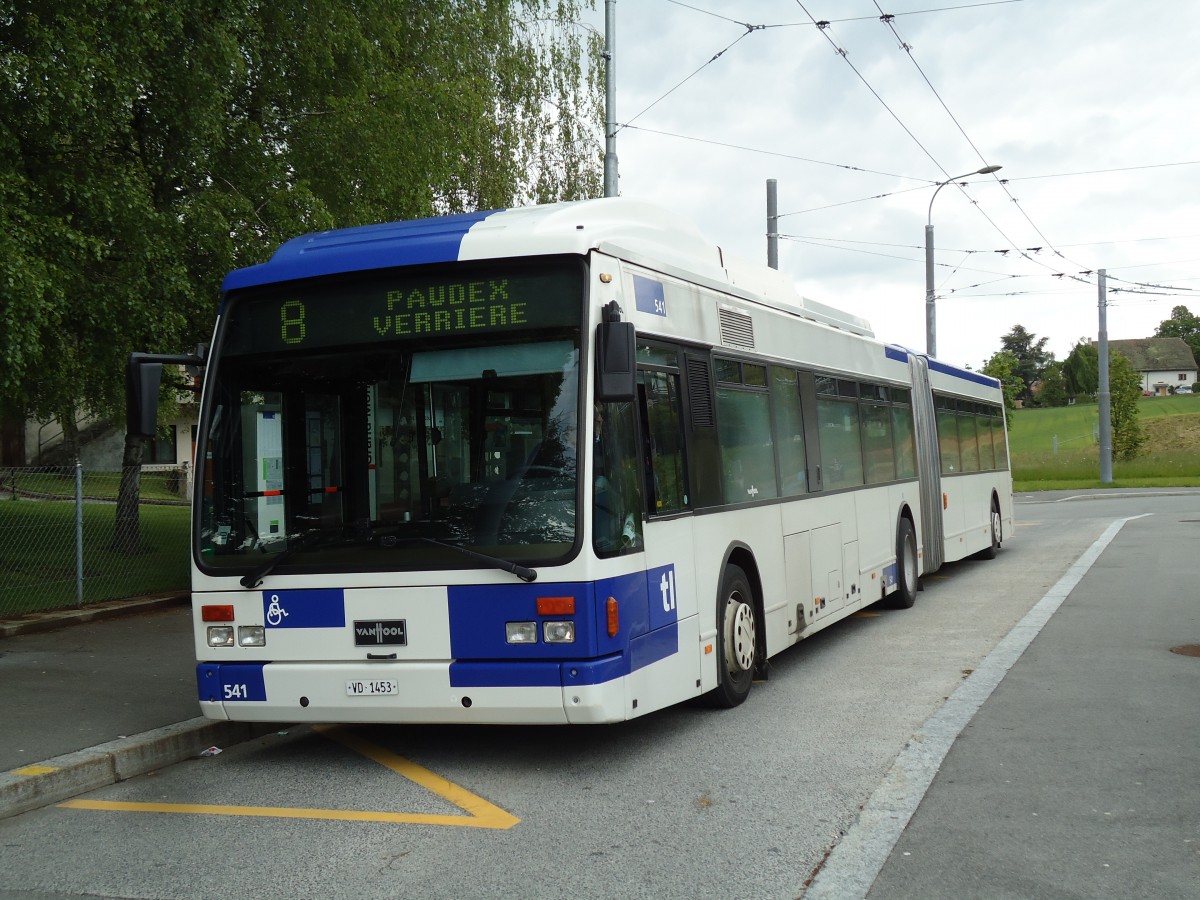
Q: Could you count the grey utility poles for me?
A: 4